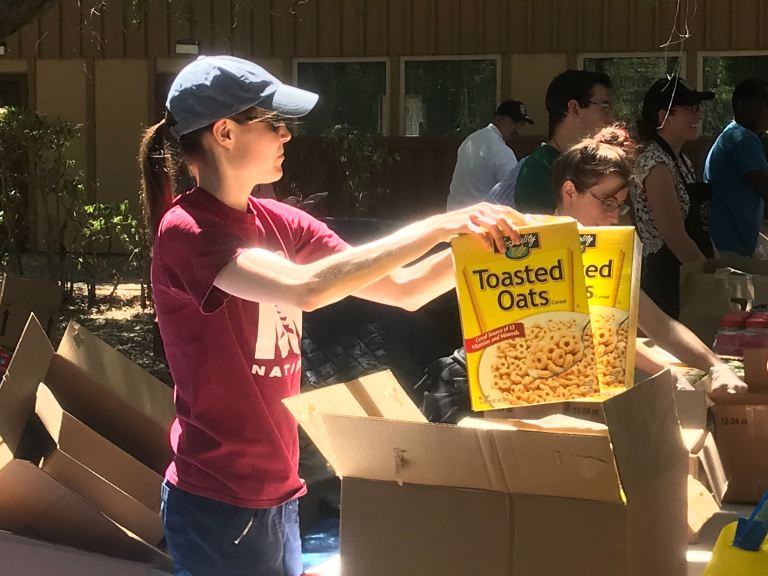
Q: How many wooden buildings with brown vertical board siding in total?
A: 1